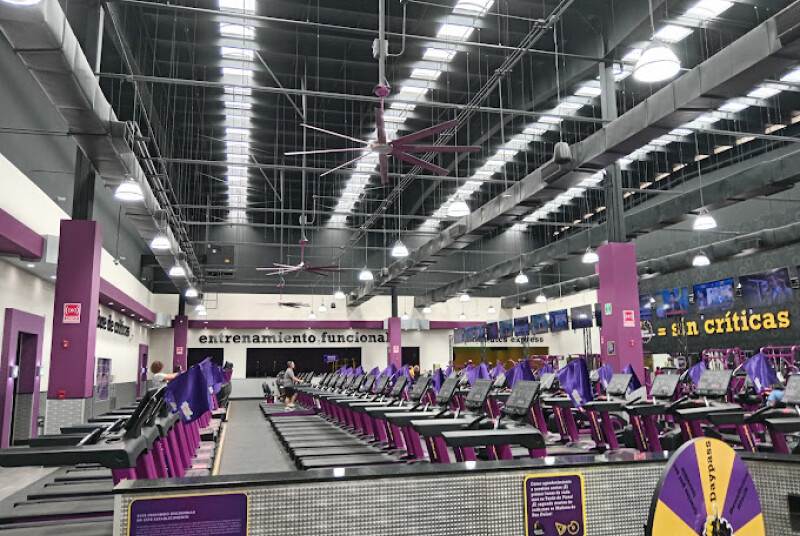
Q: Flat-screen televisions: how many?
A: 14